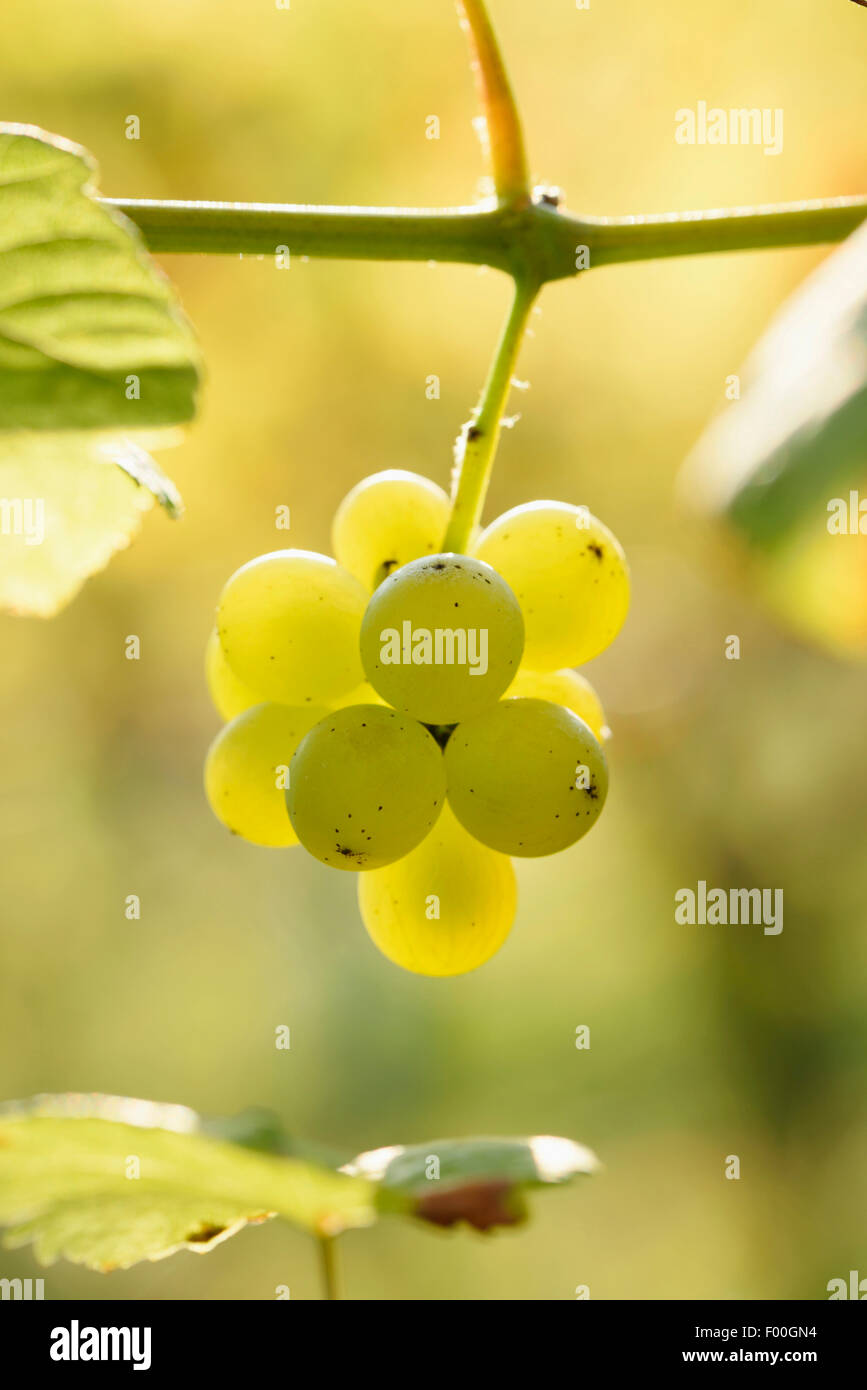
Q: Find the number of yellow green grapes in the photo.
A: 10